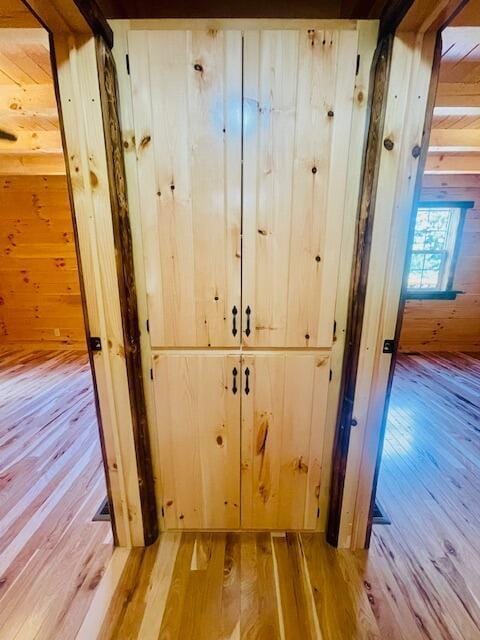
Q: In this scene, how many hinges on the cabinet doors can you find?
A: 8